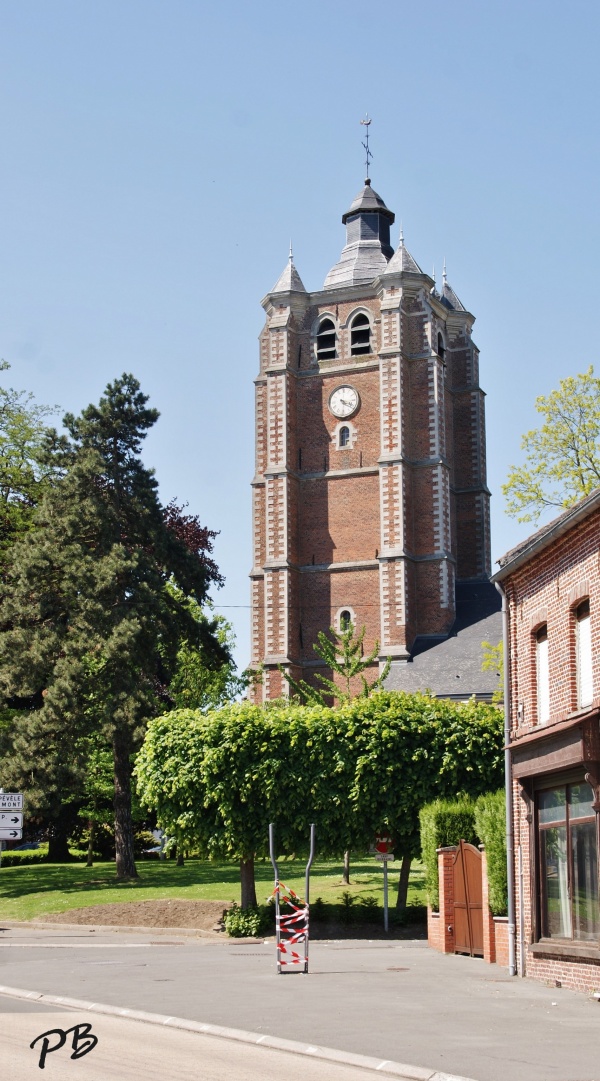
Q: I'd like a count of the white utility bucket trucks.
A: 0